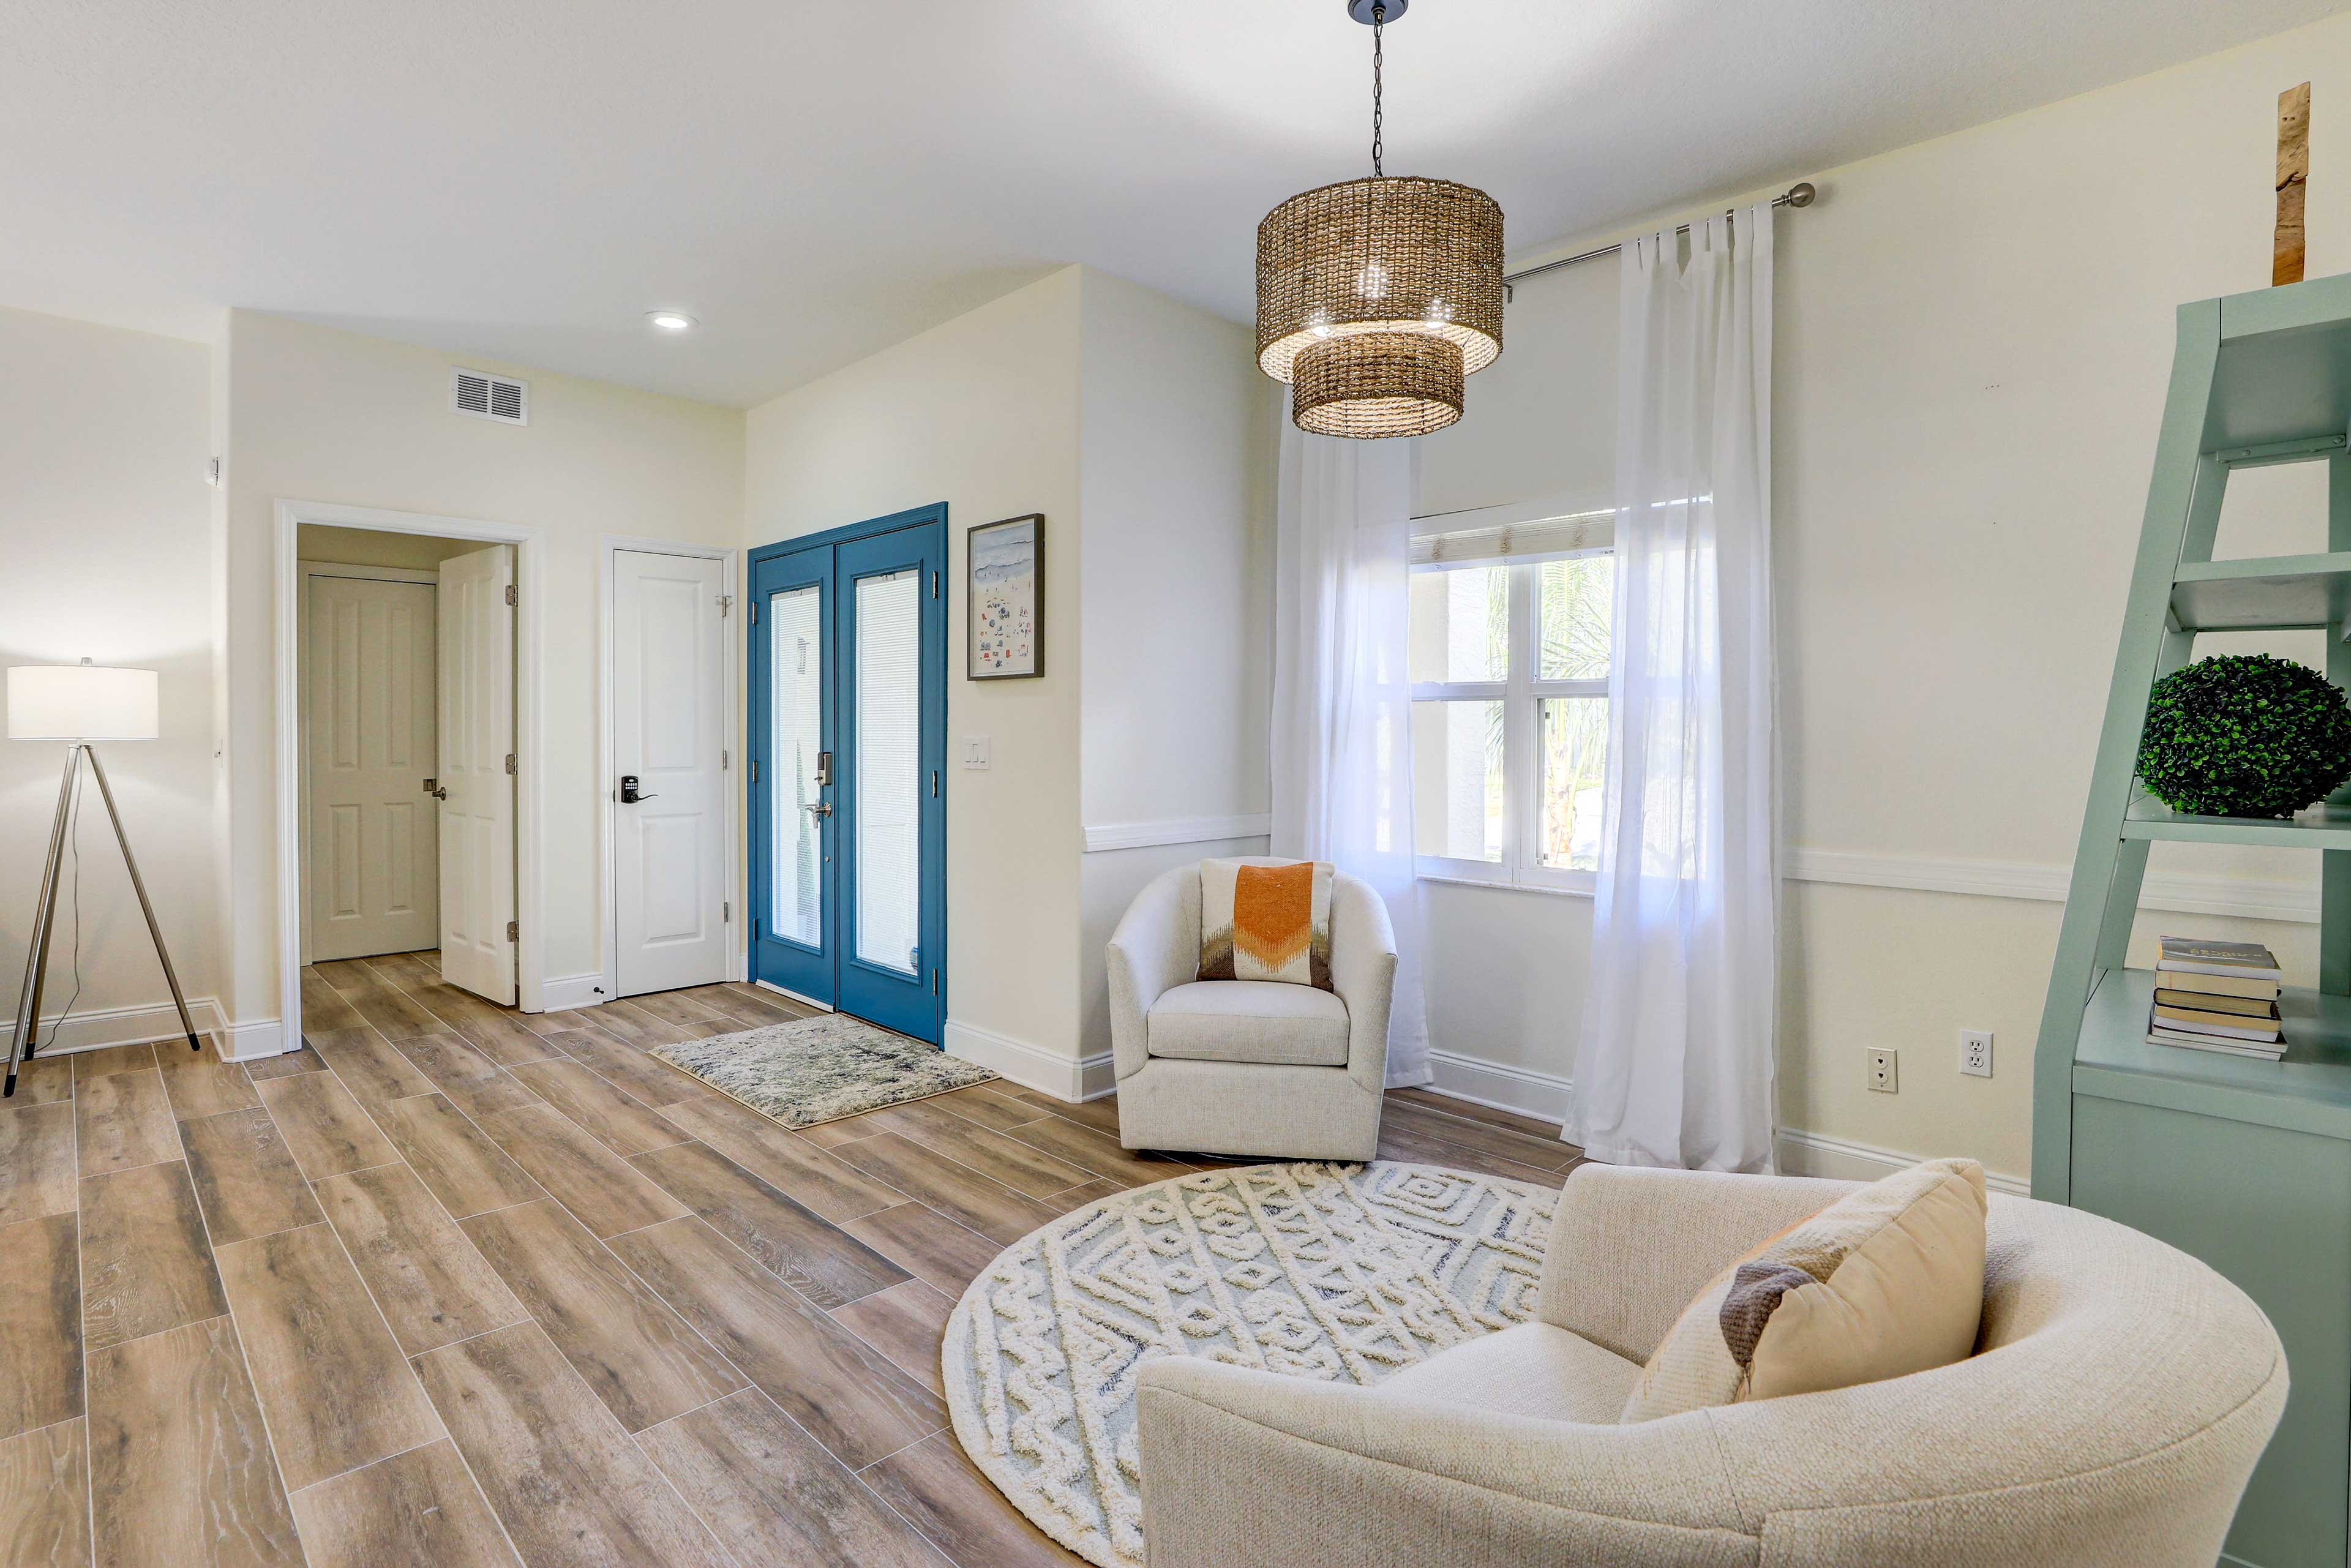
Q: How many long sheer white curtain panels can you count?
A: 2